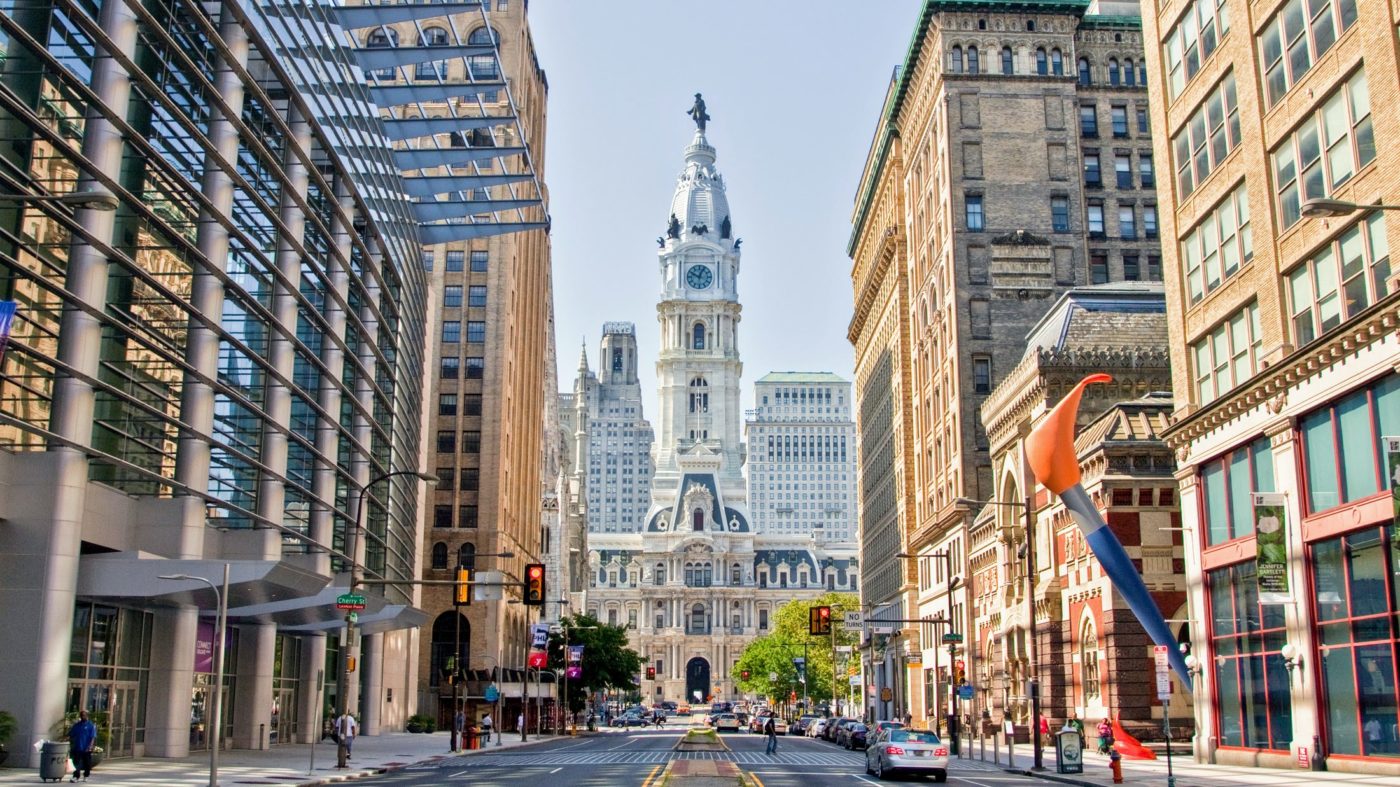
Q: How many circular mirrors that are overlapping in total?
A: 0